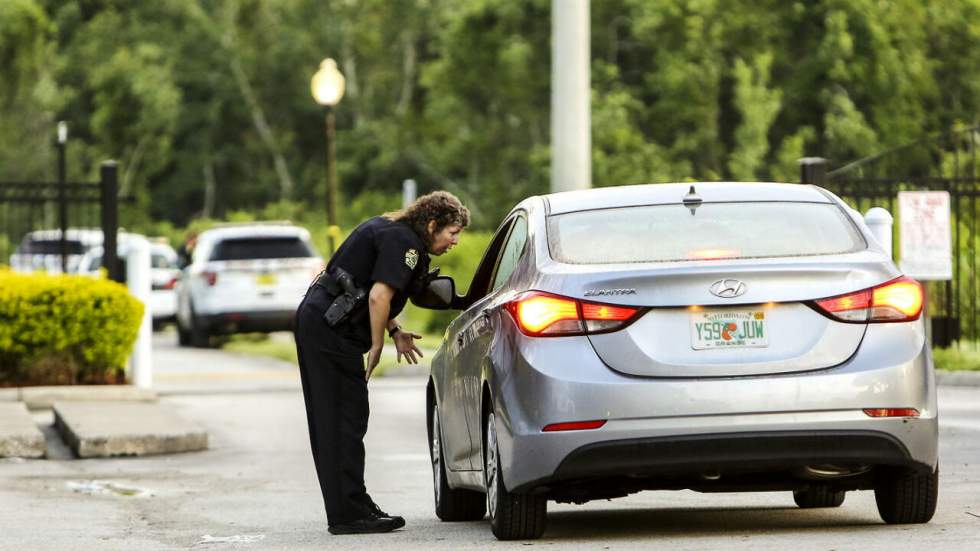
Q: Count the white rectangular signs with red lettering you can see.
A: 1